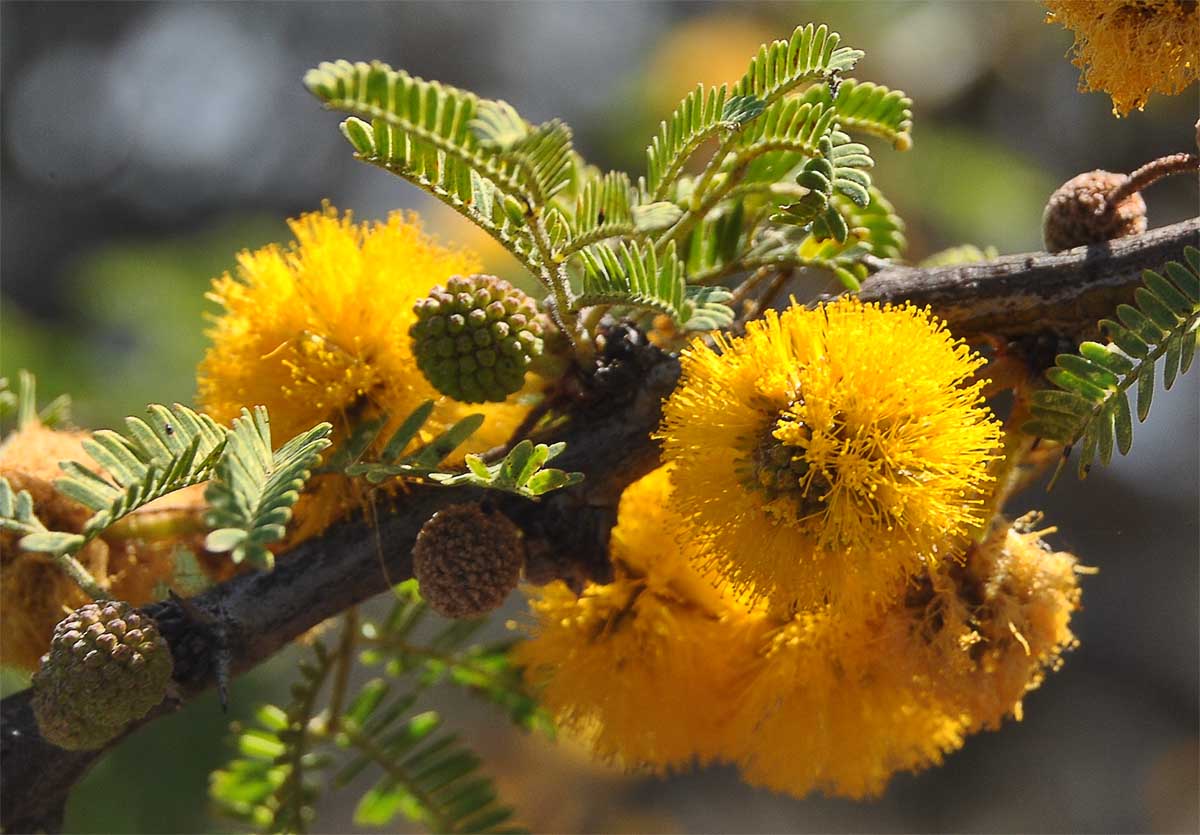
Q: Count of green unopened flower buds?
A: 2